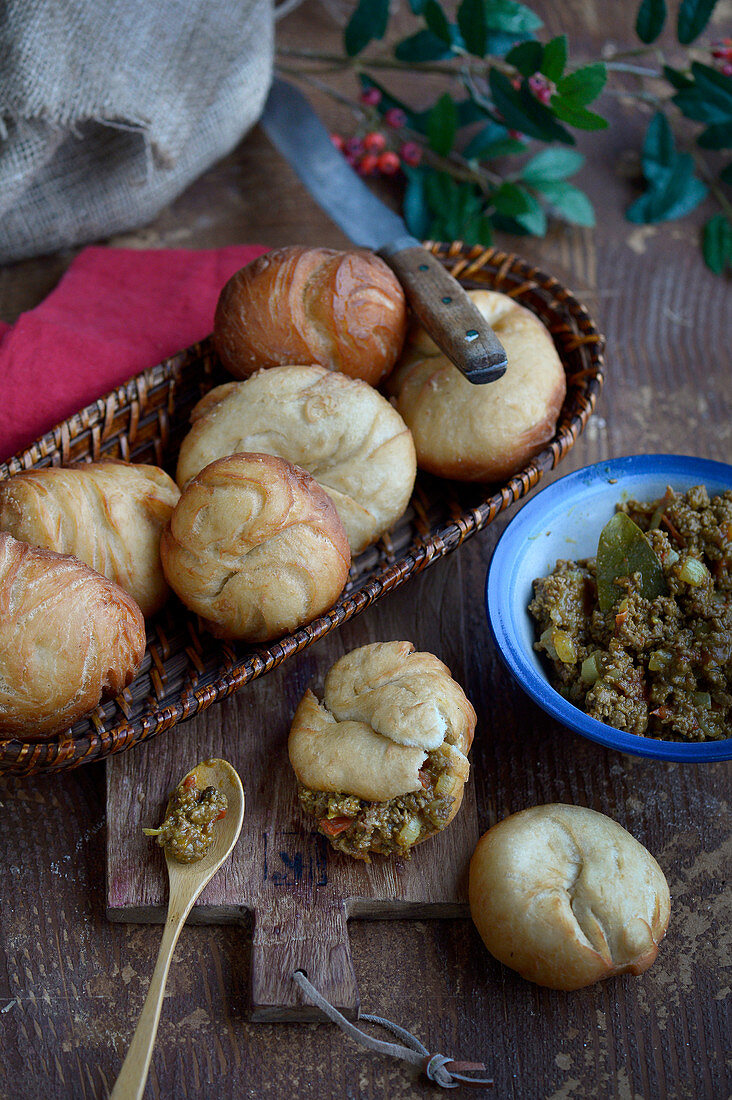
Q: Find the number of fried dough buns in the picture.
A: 8